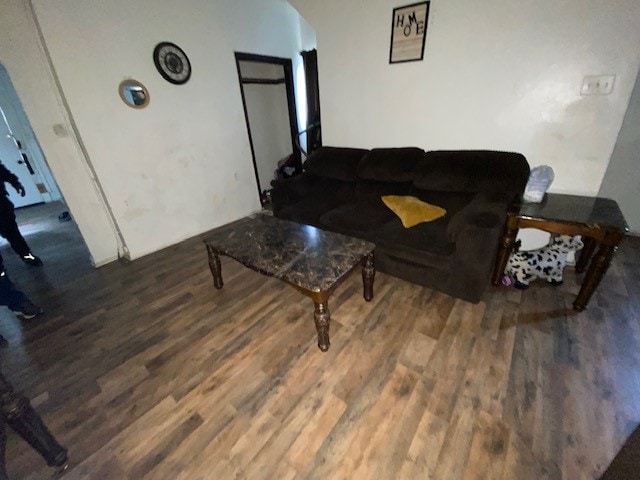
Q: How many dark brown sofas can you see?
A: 1